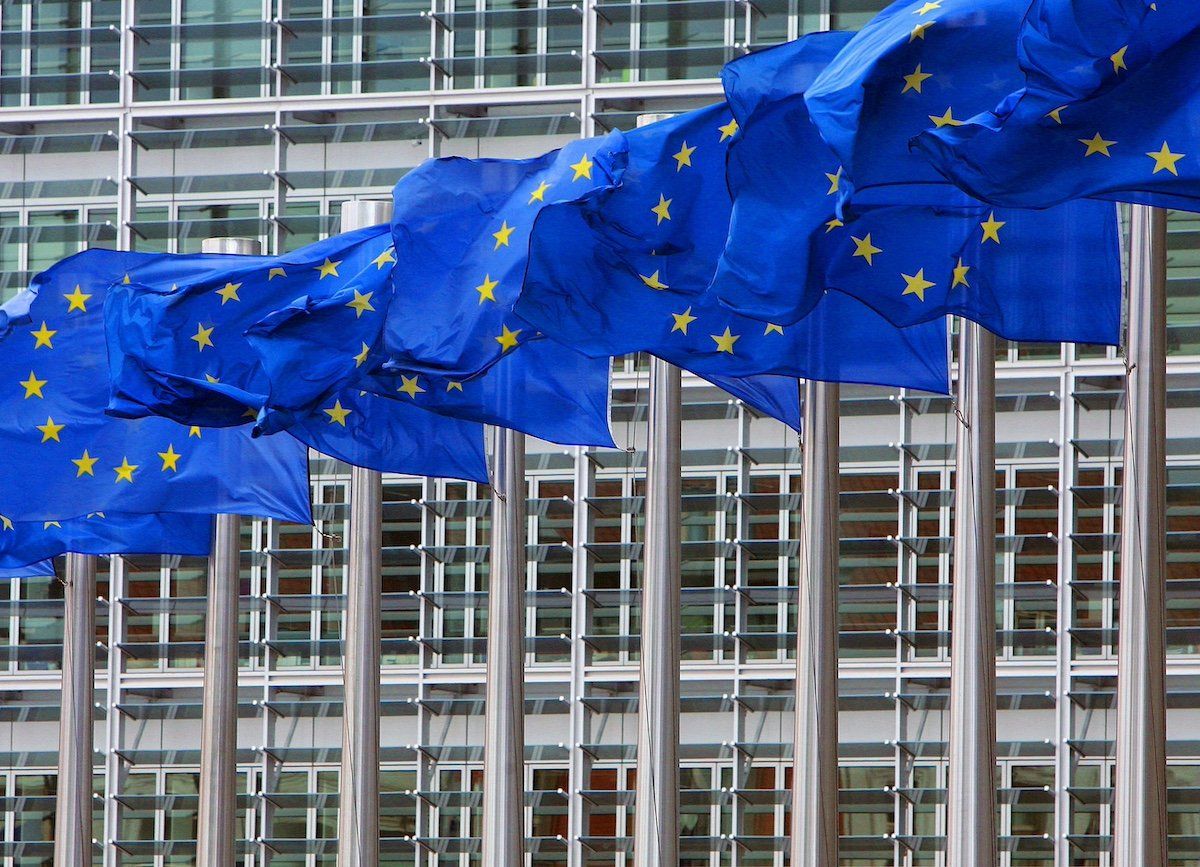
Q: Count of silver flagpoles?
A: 8